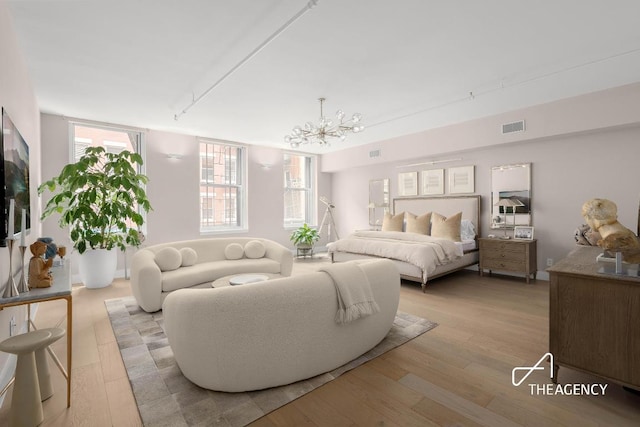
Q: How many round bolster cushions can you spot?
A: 4